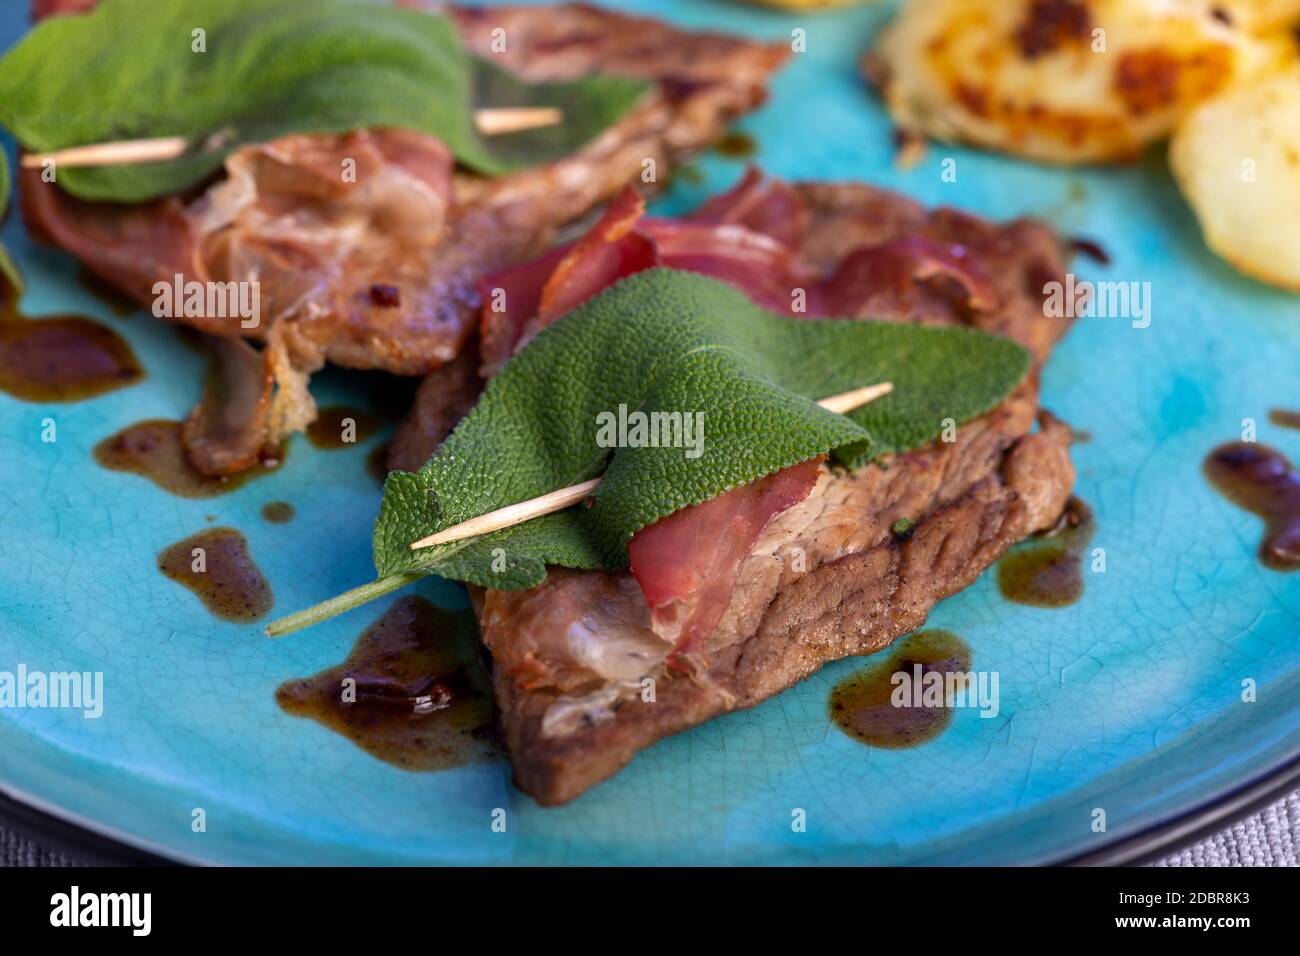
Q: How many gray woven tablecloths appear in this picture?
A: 1